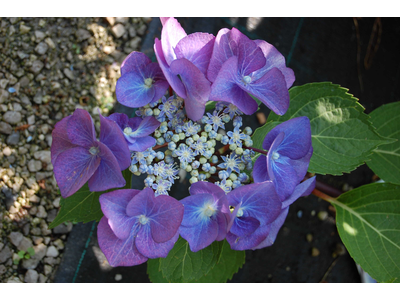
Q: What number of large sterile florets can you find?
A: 9